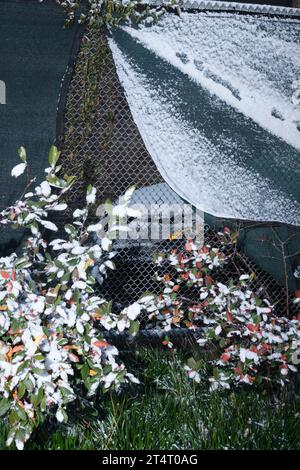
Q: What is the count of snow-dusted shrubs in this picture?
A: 2